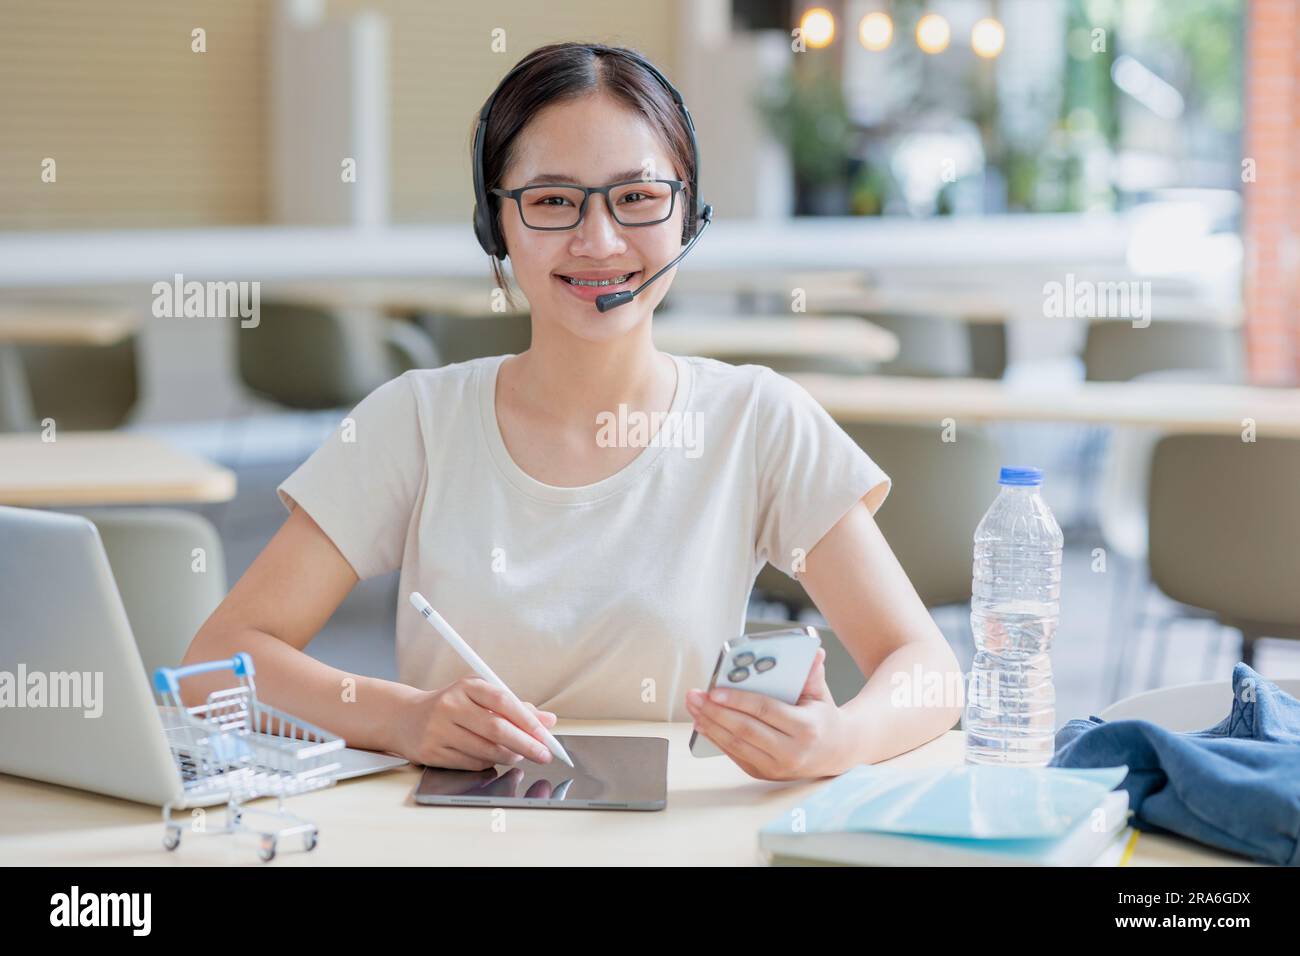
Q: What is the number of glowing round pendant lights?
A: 4